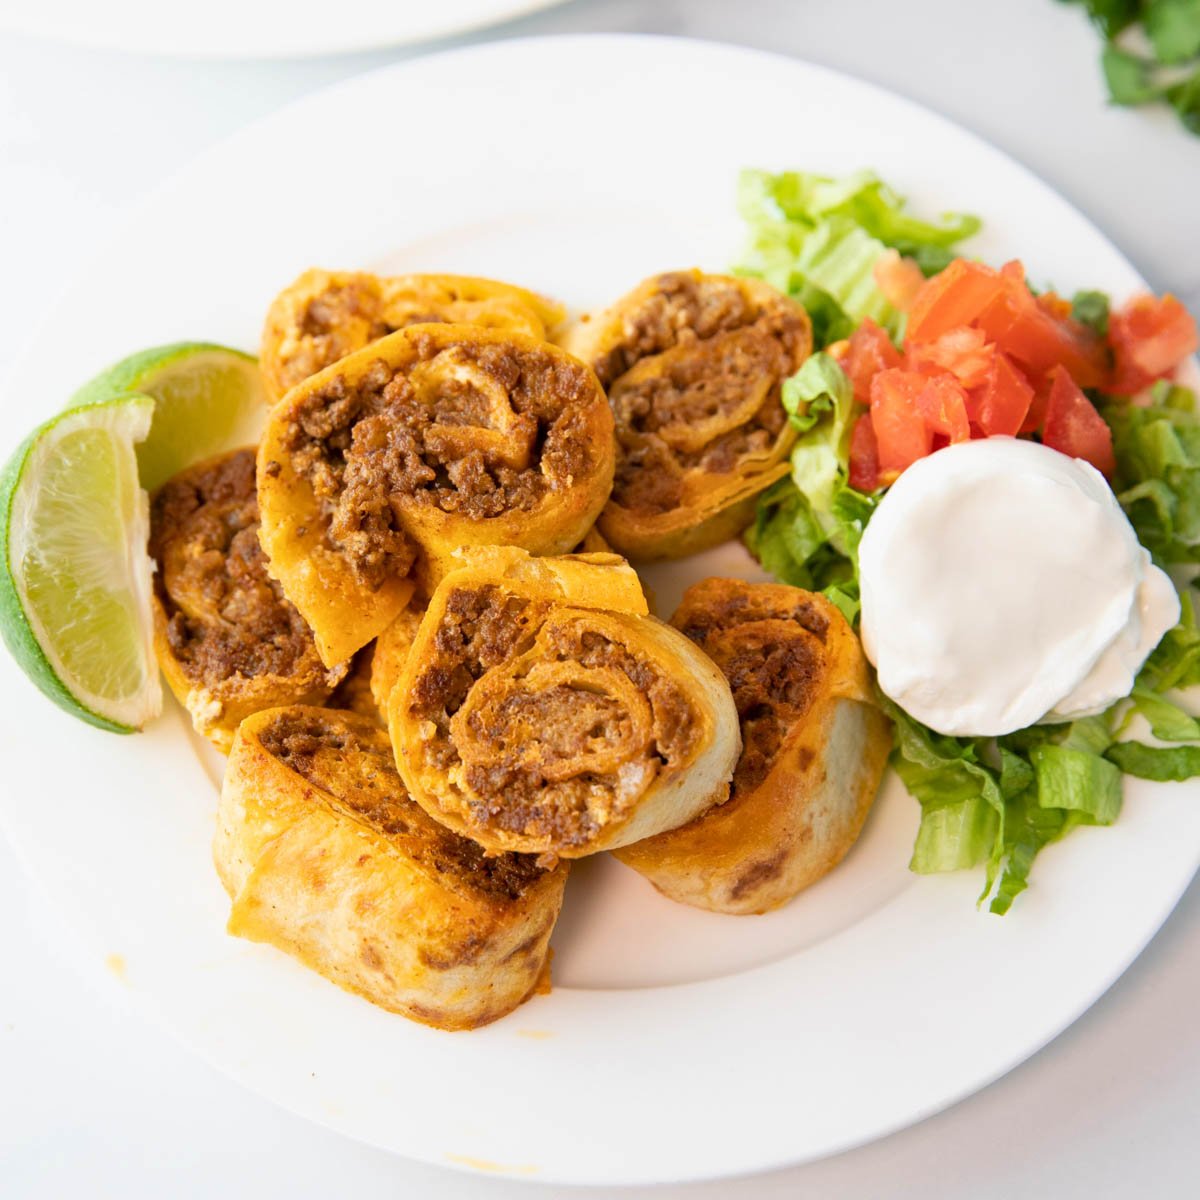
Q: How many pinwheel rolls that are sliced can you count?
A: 7